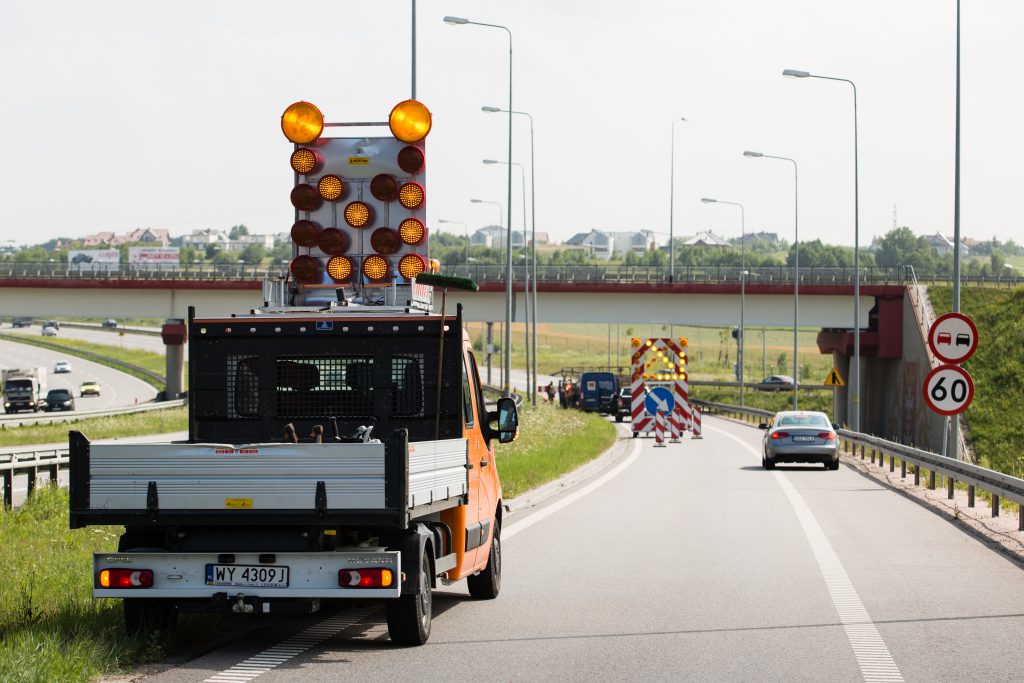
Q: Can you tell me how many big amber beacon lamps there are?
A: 2